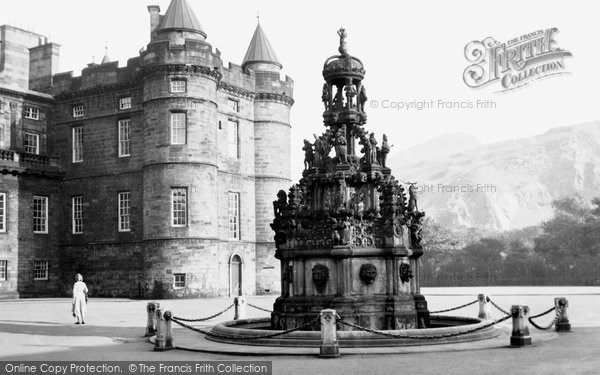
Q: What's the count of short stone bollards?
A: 7